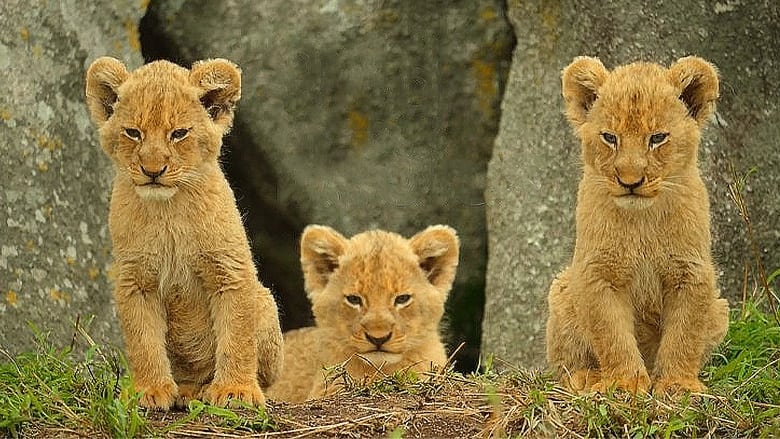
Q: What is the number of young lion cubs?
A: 3